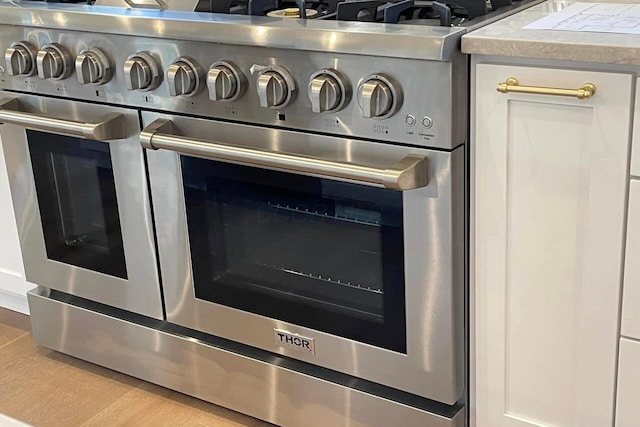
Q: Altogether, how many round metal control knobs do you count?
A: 9